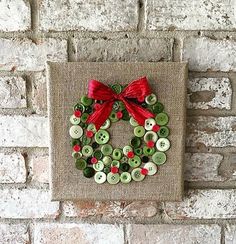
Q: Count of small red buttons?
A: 12